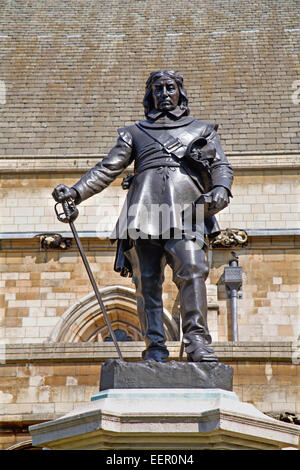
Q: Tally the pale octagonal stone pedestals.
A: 1